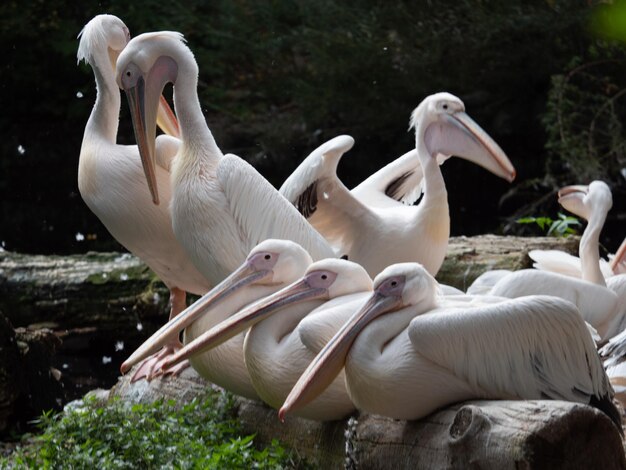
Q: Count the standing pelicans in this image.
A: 3